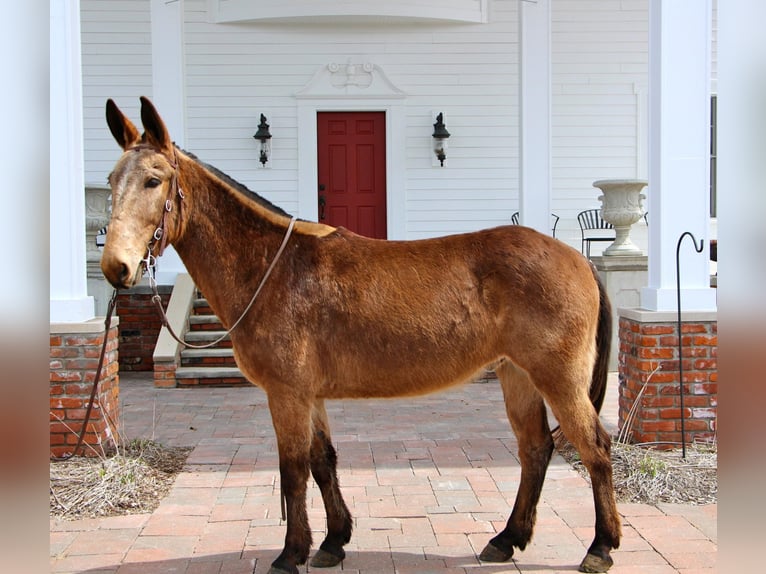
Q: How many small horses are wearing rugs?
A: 0